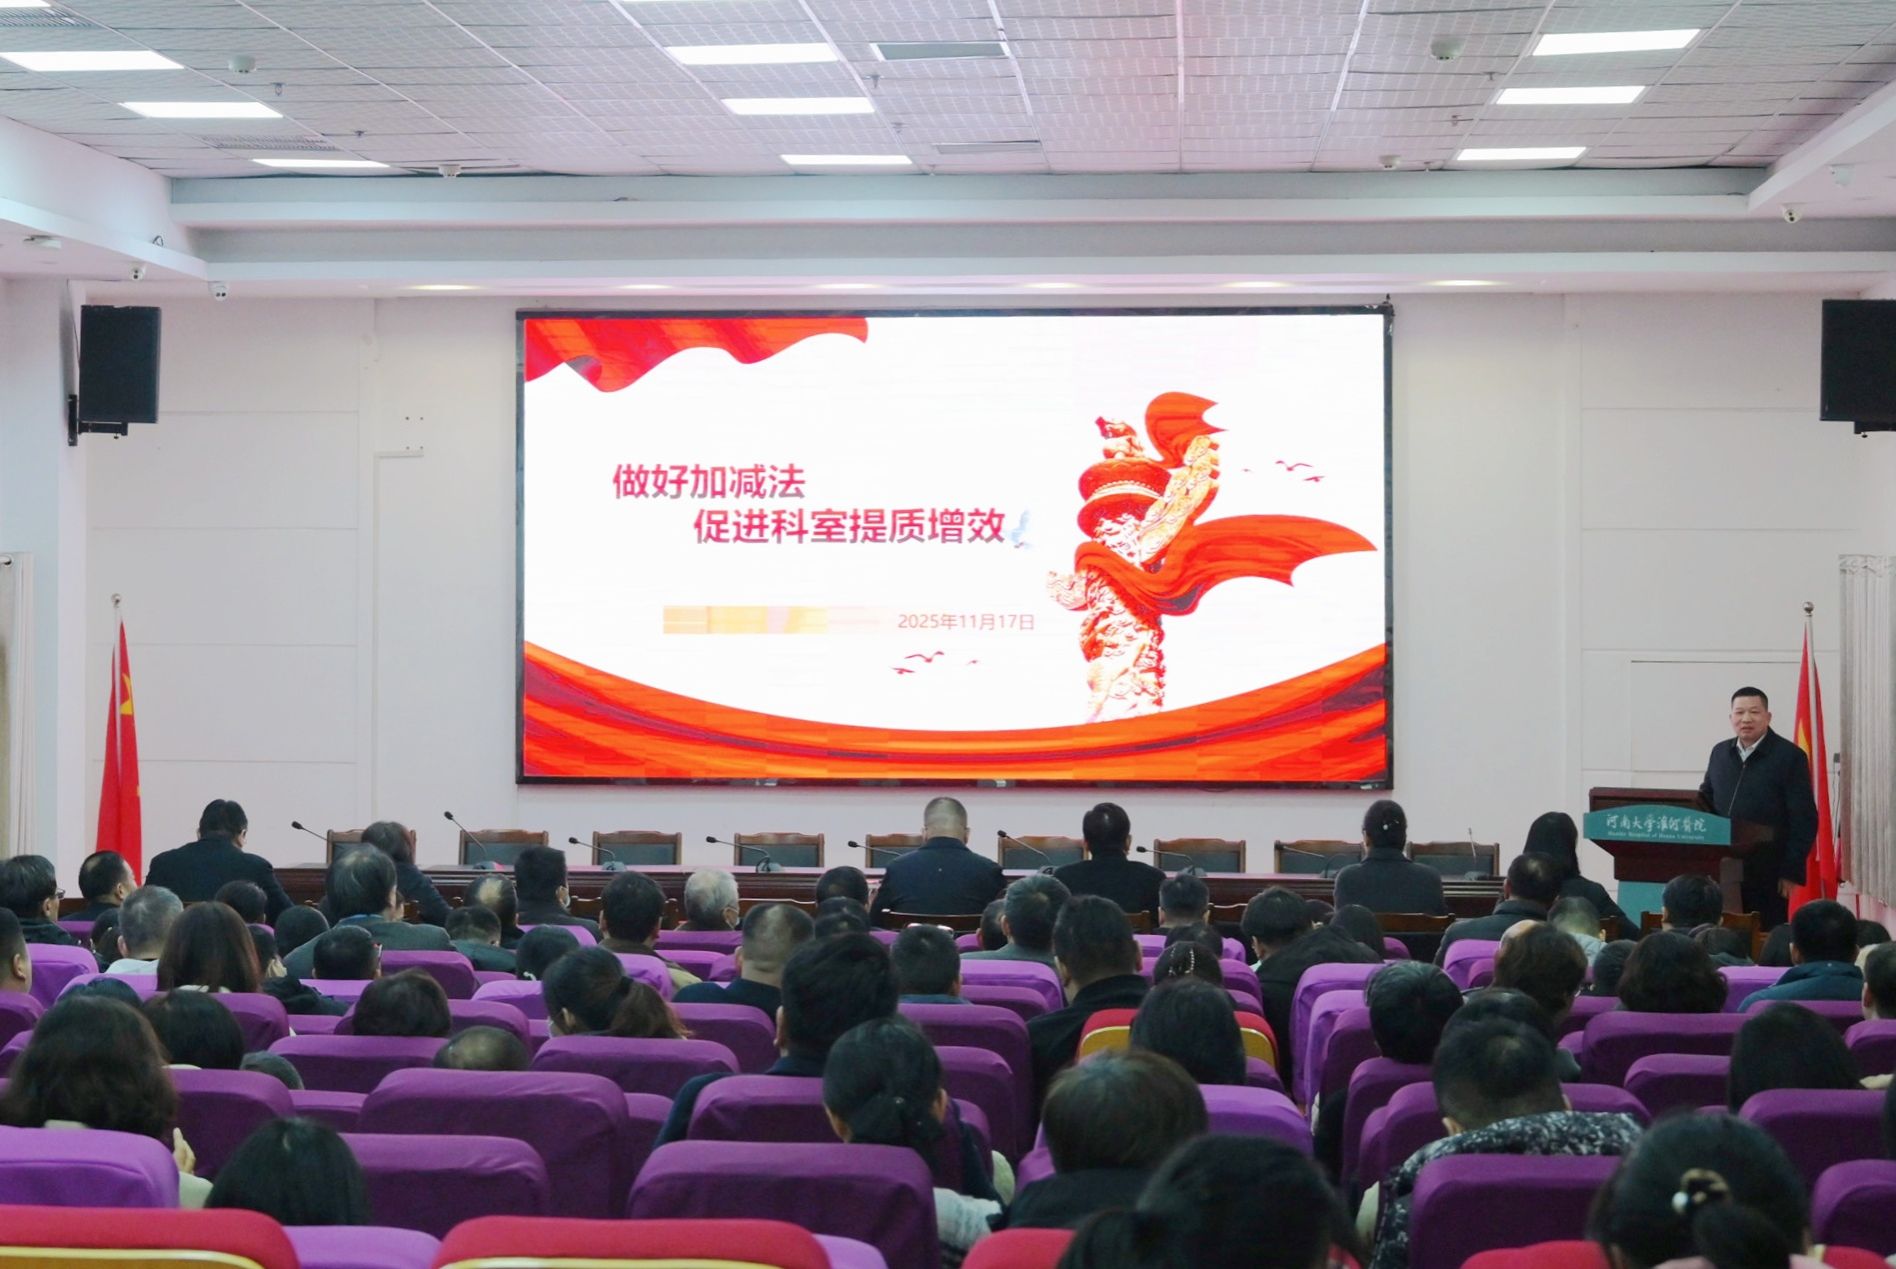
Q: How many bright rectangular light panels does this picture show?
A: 9